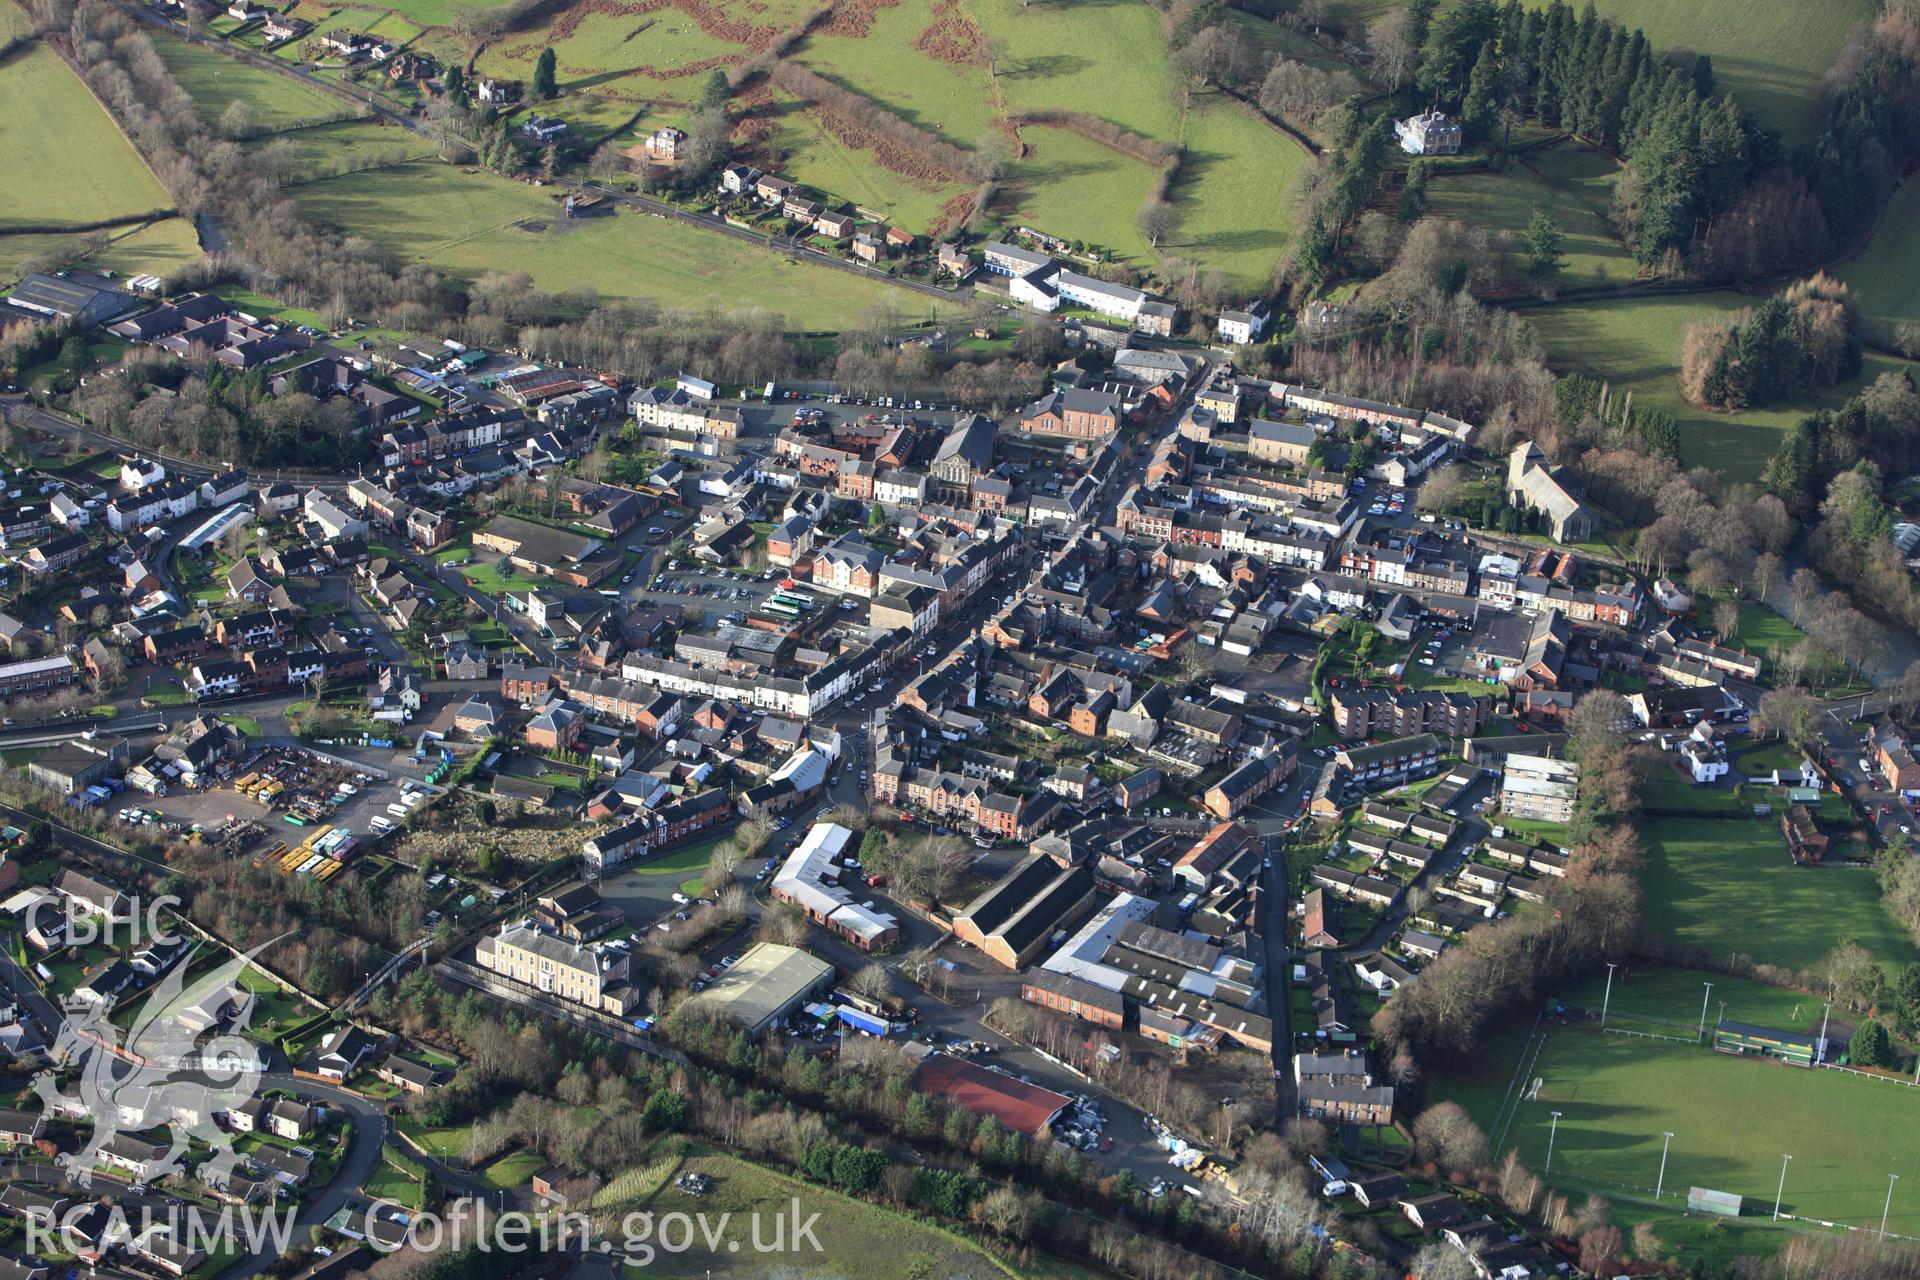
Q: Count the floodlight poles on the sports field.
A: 7